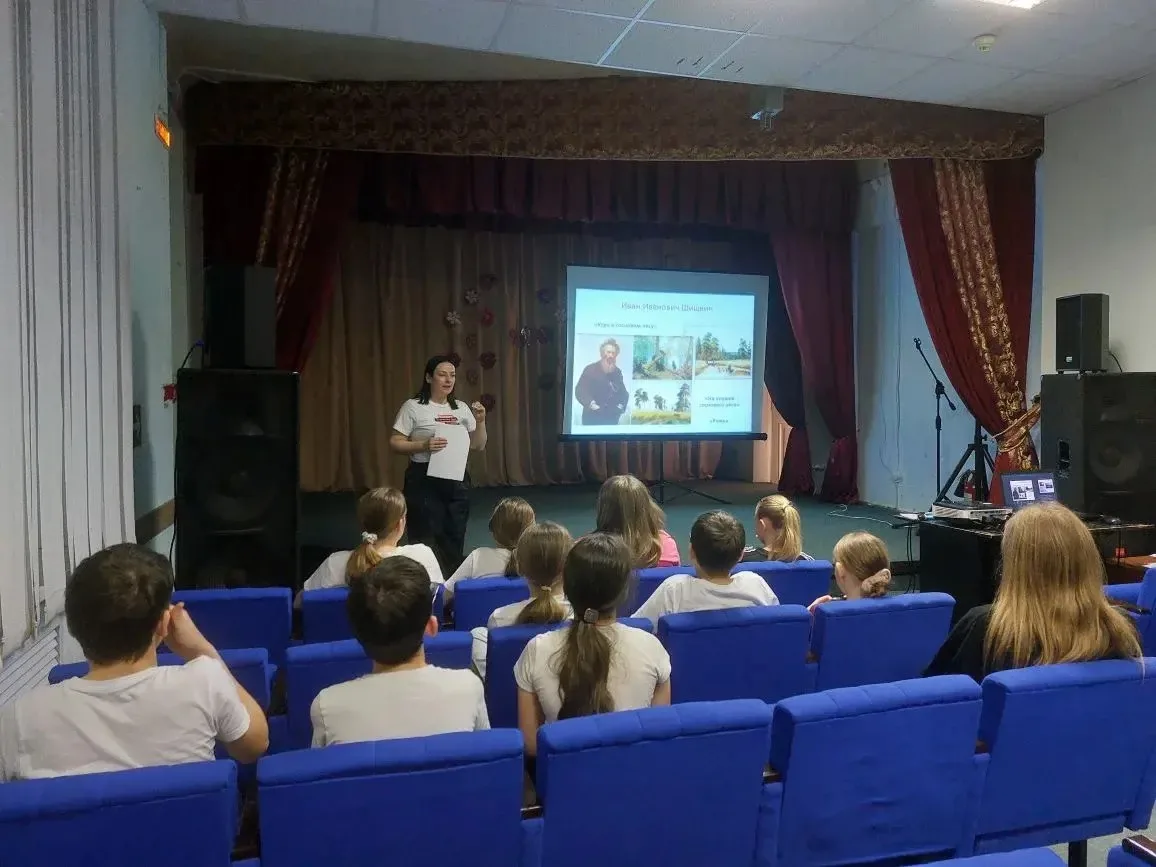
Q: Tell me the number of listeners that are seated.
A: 11